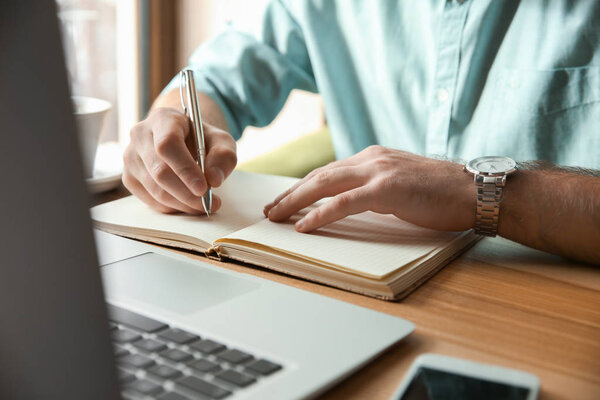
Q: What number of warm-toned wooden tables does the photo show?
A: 1